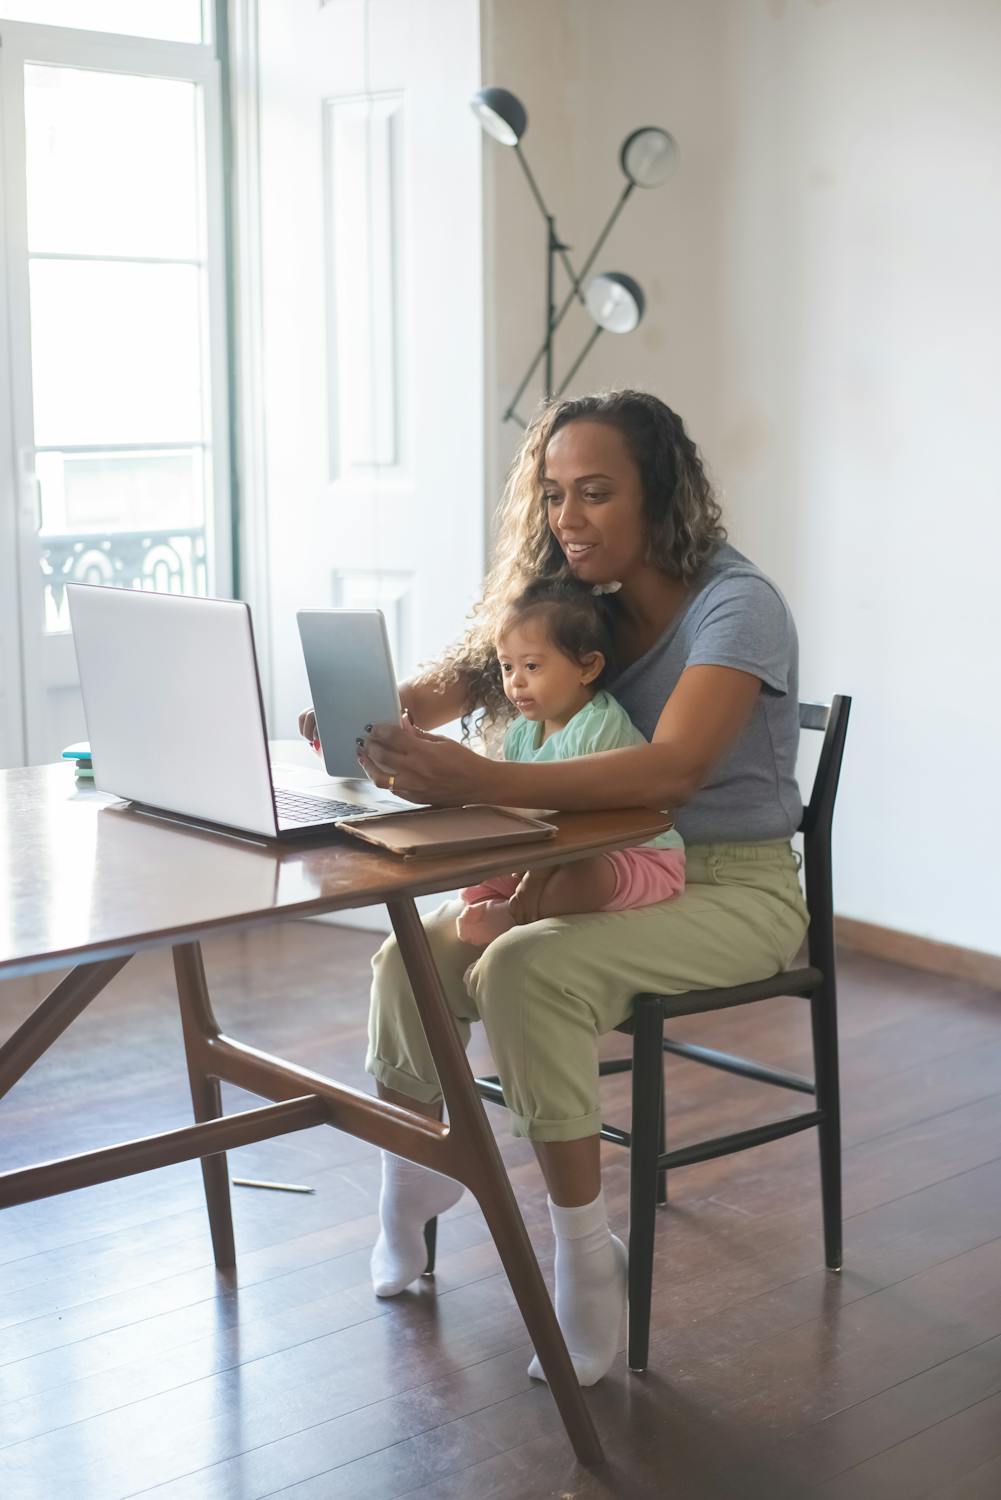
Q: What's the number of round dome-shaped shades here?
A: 3